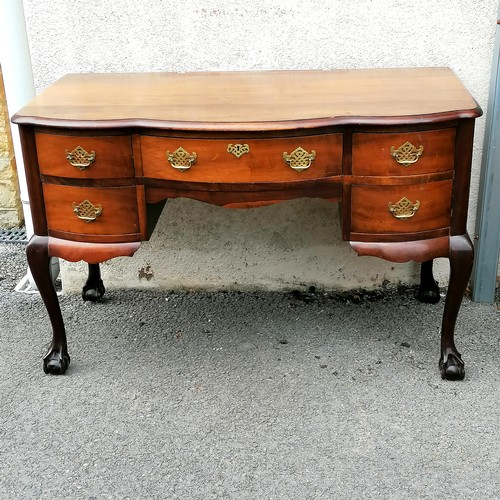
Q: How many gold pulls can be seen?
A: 6